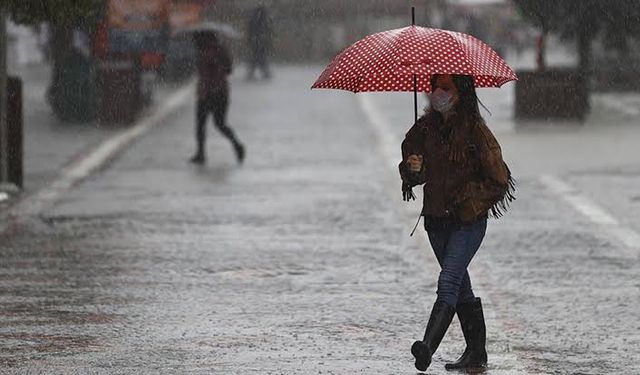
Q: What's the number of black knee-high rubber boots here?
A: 2